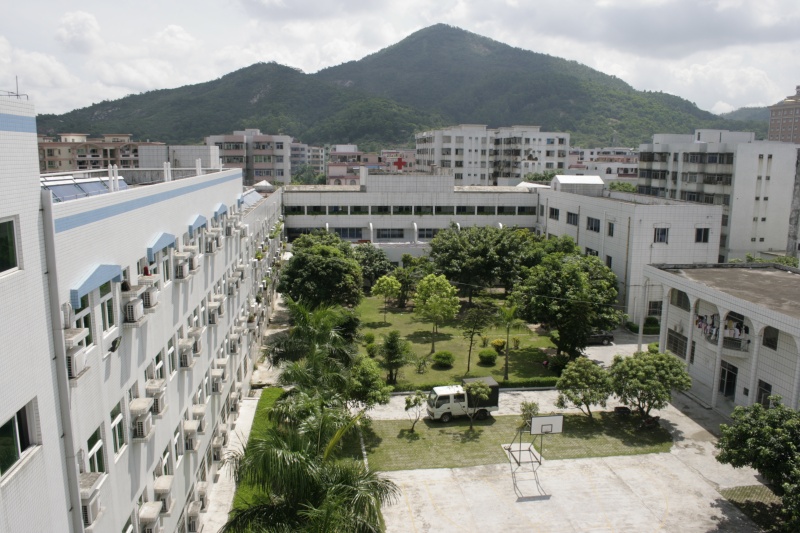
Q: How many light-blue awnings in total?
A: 5